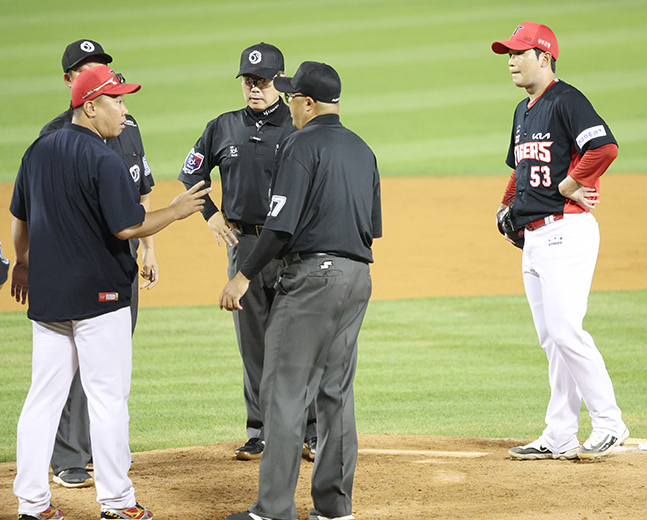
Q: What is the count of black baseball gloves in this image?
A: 1